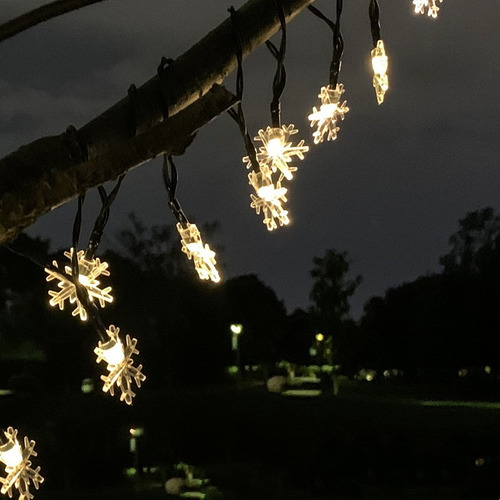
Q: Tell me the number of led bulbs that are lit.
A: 9